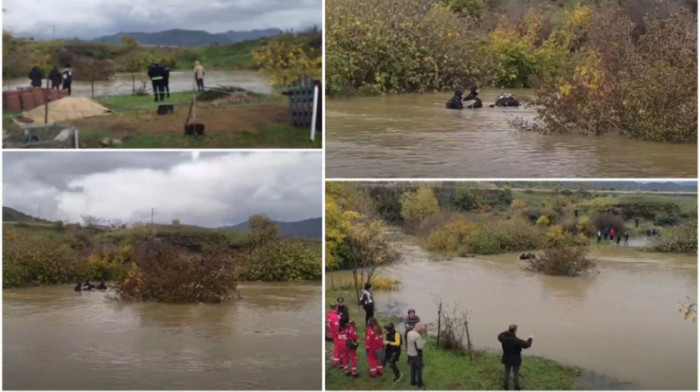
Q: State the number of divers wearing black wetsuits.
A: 3